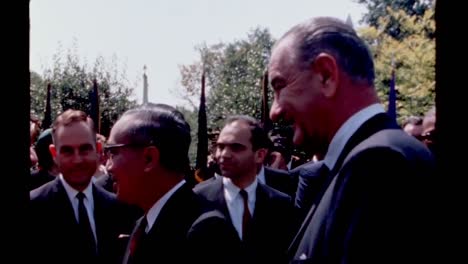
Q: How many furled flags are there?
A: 5